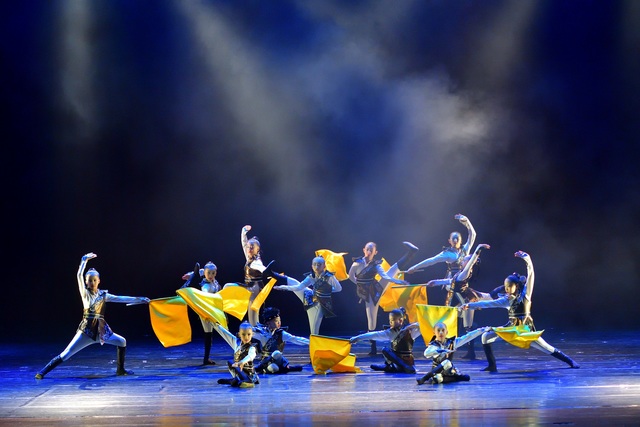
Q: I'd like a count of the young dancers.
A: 12